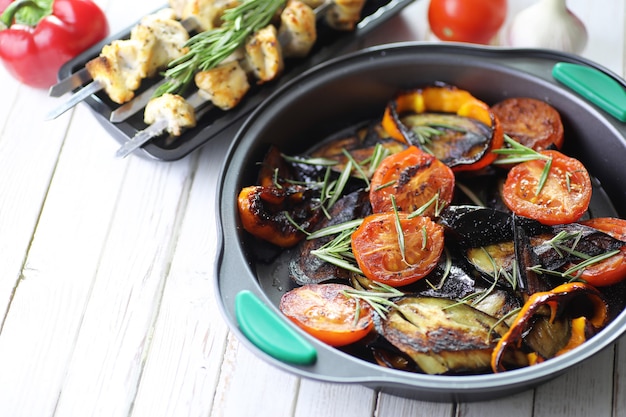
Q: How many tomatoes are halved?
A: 6